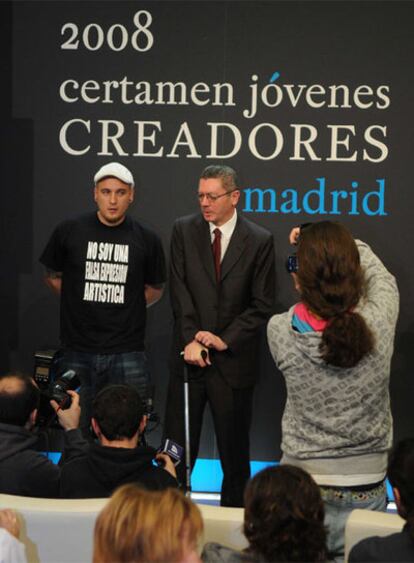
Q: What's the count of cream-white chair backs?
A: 3